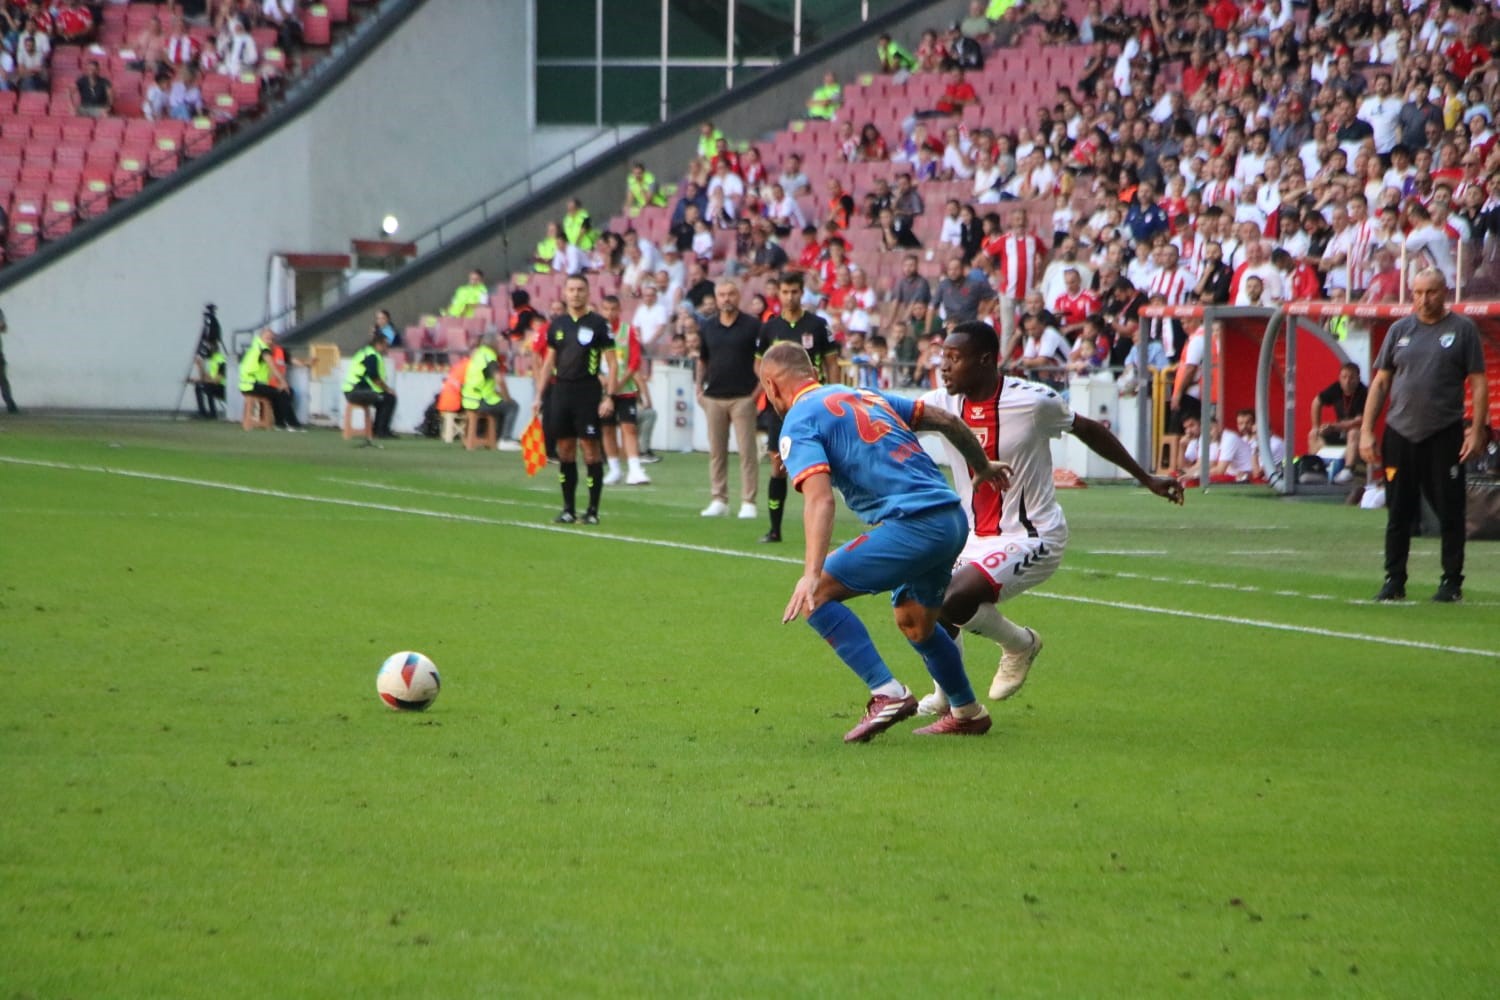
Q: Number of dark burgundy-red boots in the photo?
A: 2